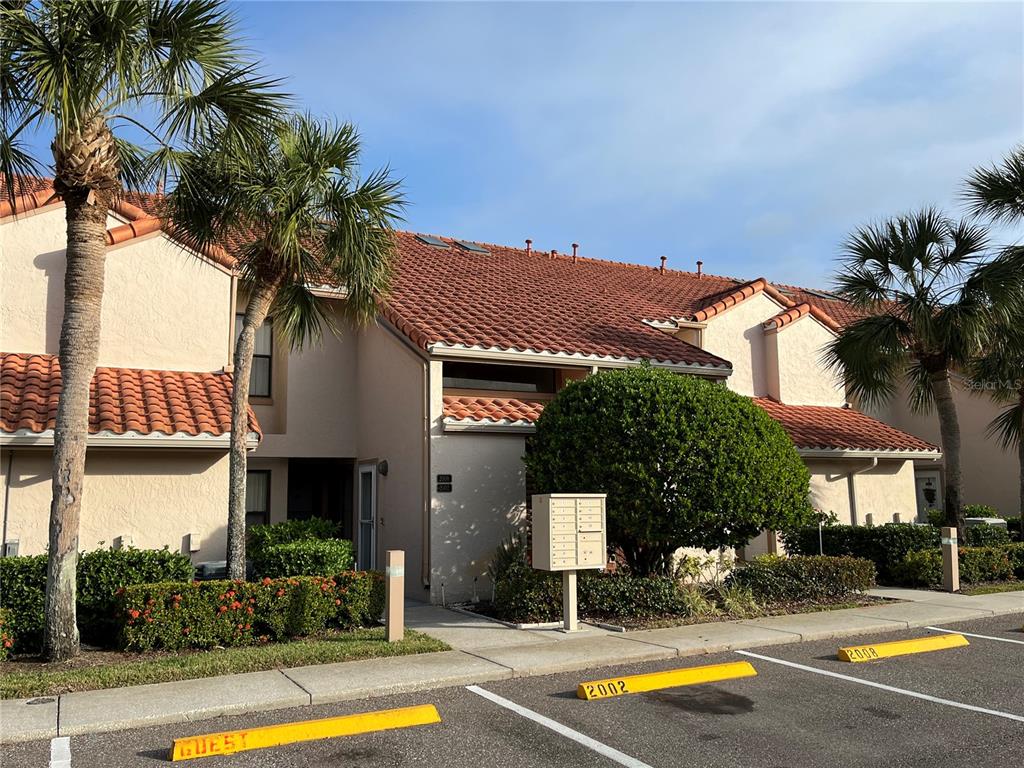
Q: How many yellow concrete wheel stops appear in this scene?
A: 3